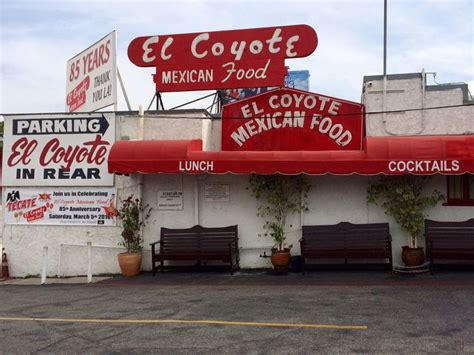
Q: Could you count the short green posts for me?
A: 0